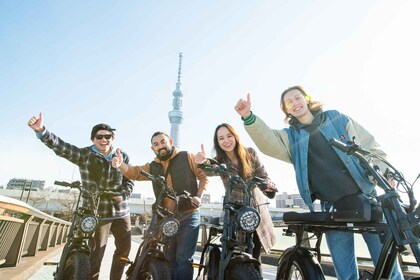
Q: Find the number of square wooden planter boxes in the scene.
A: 0